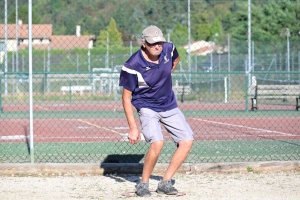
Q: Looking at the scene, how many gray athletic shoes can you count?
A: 2